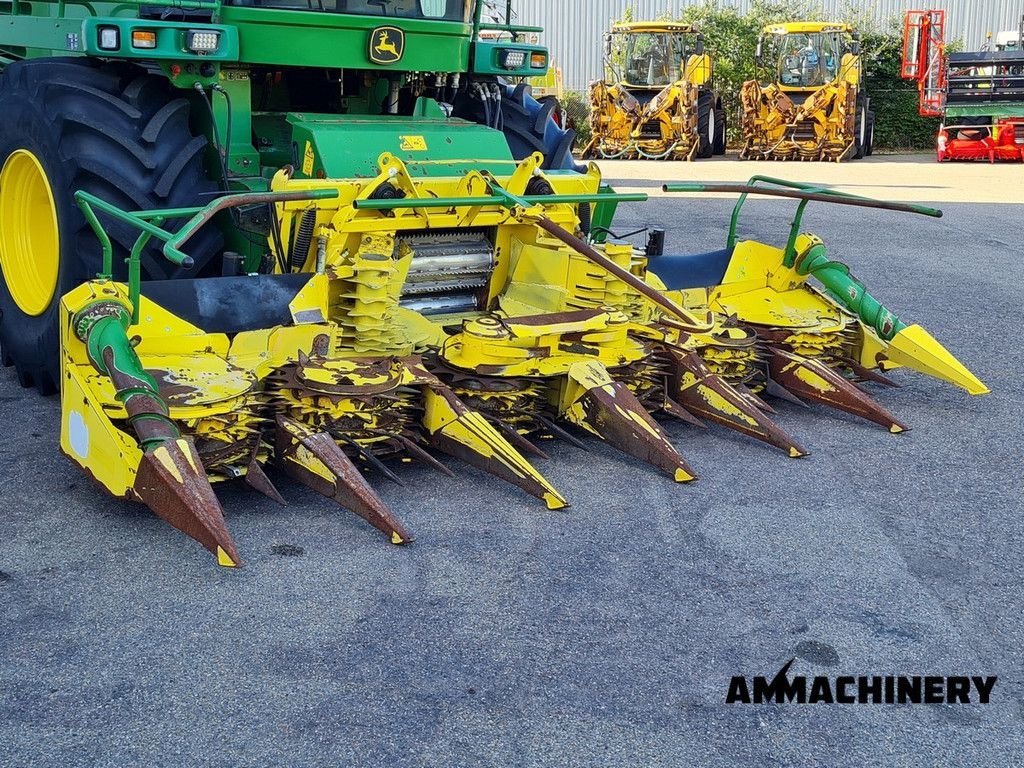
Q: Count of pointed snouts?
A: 7